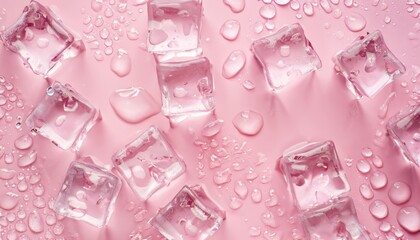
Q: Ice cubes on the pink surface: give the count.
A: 12